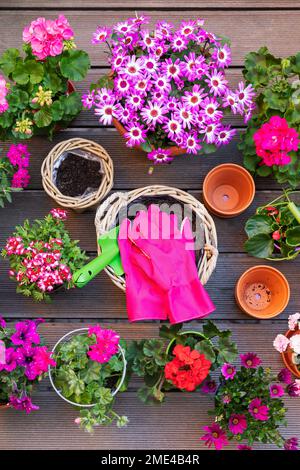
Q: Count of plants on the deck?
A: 11